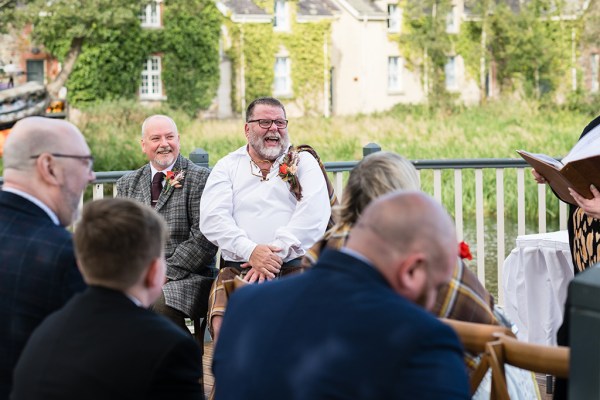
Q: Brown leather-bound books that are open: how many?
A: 1